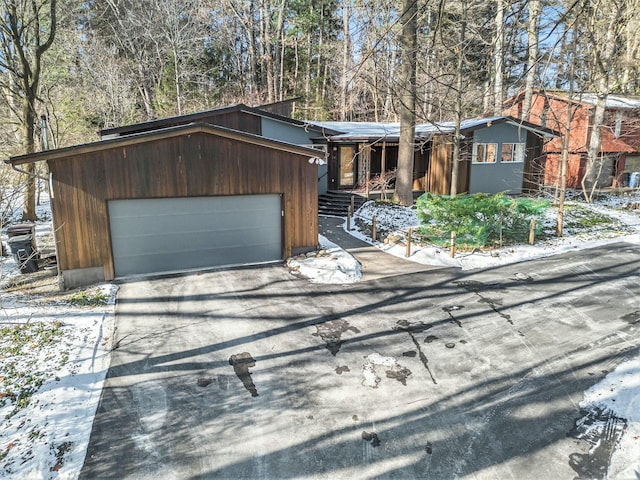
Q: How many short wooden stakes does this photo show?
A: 6